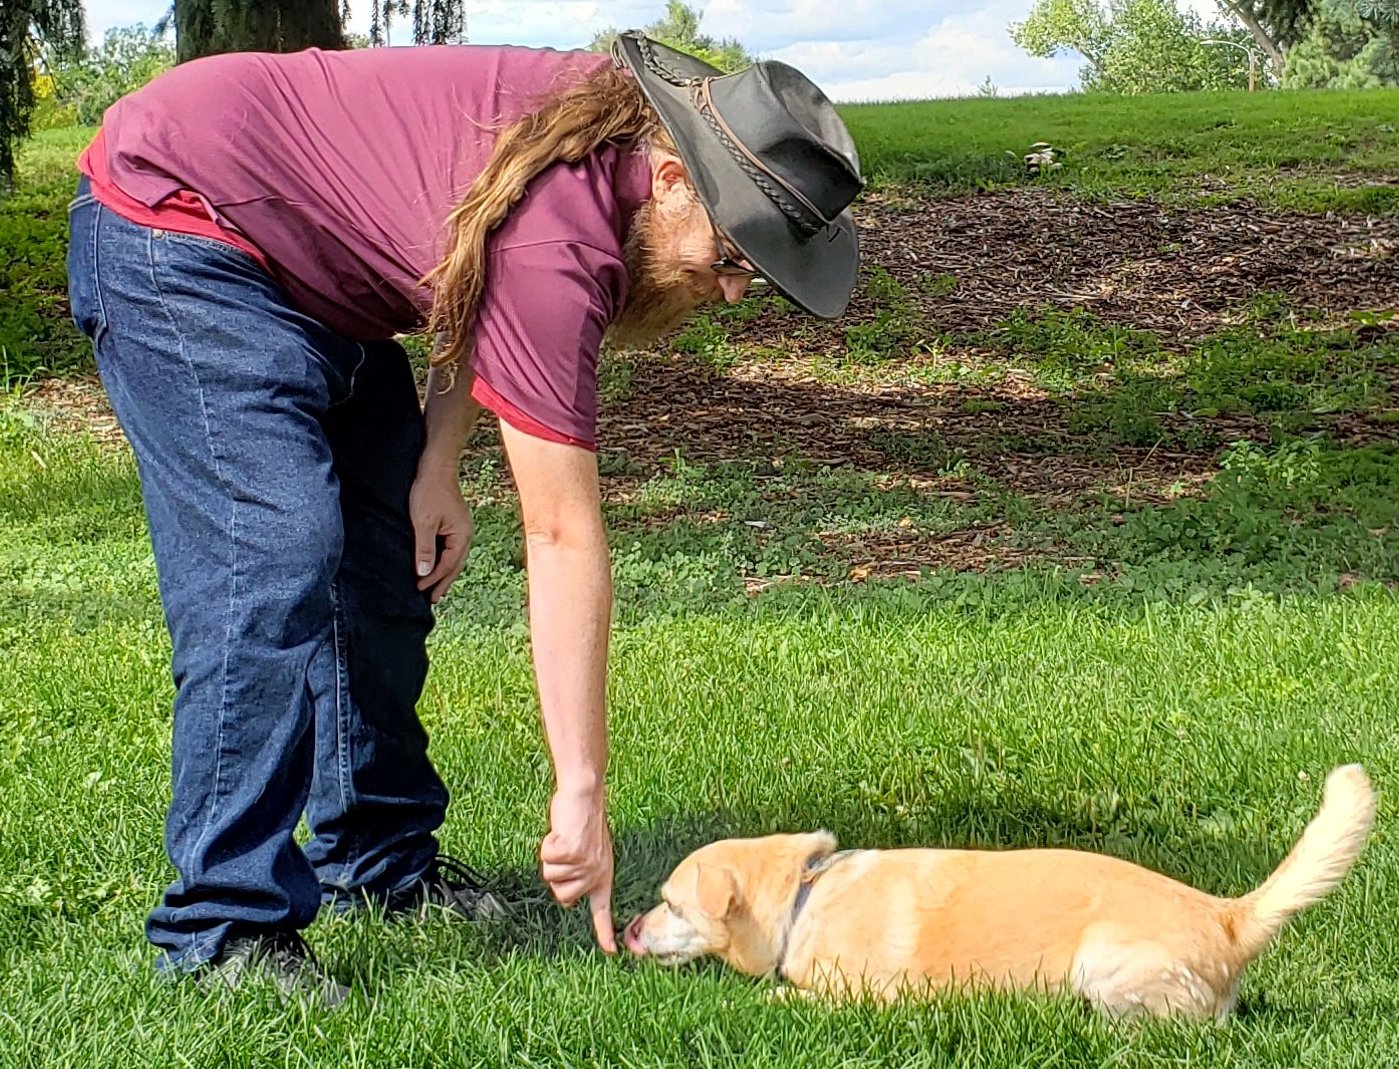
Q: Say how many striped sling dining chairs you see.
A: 0